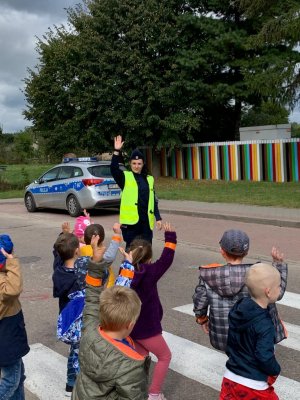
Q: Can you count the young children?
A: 8